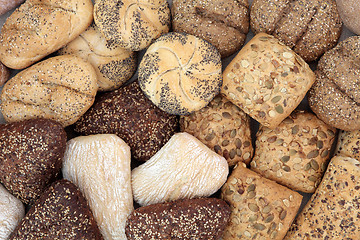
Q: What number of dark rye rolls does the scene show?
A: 4